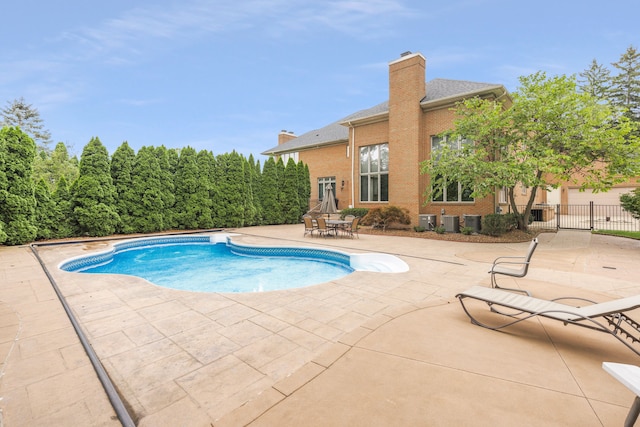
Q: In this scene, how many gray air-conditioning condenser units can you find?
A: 3